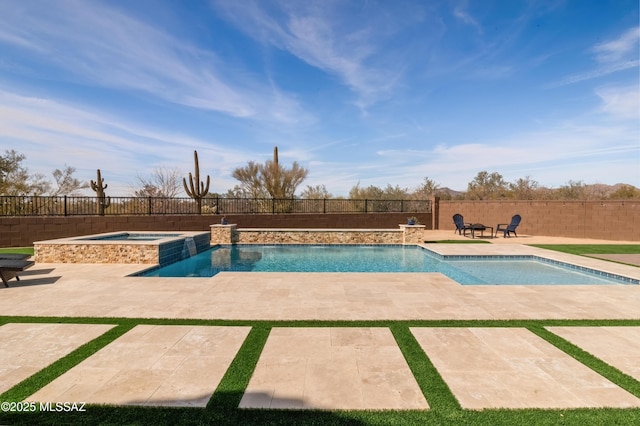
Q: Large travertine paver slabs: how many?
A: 5